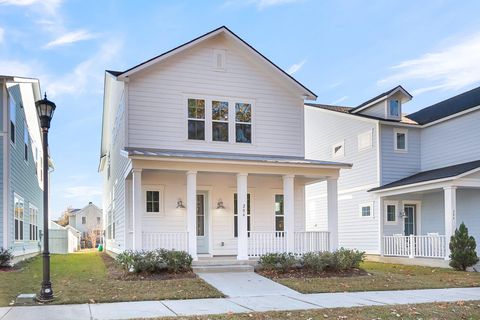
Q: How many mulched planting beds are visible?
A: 2